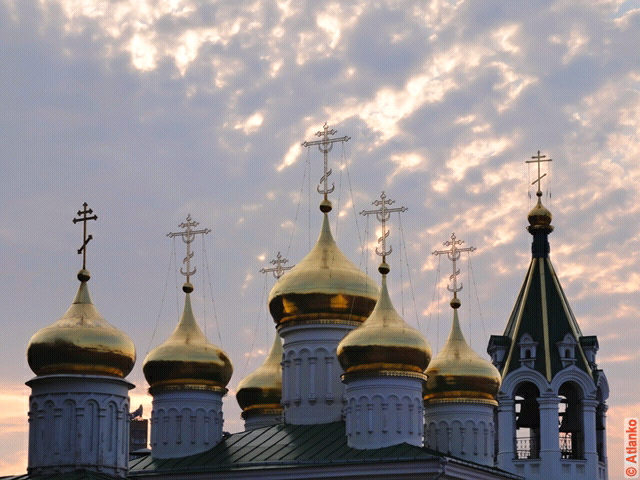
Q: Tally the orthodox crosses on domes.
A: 7